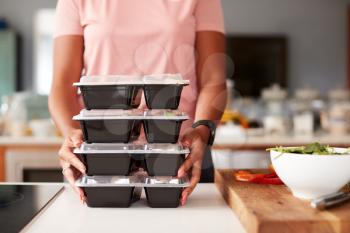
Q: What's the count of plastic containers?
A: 4